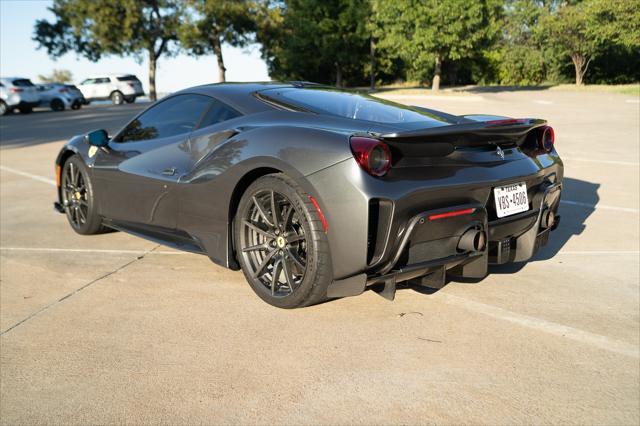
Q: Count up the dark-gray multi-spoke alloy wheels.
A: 2